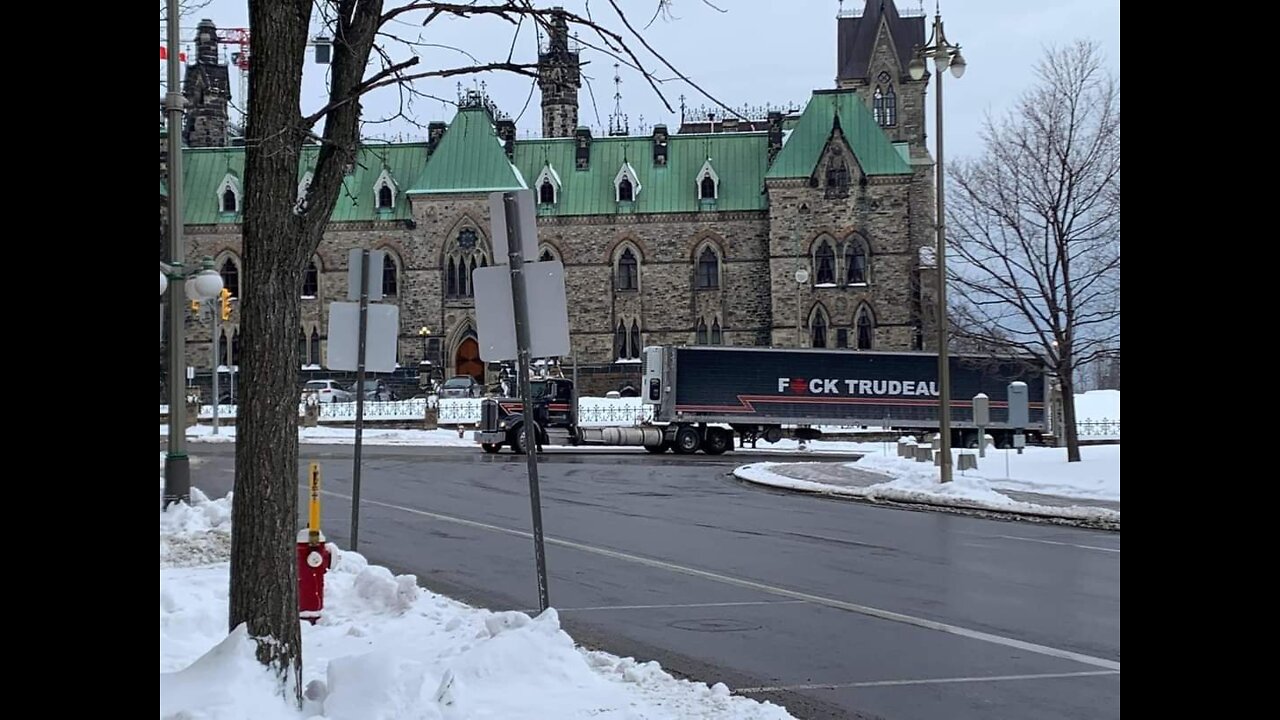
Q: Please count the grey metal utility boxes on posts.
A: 2